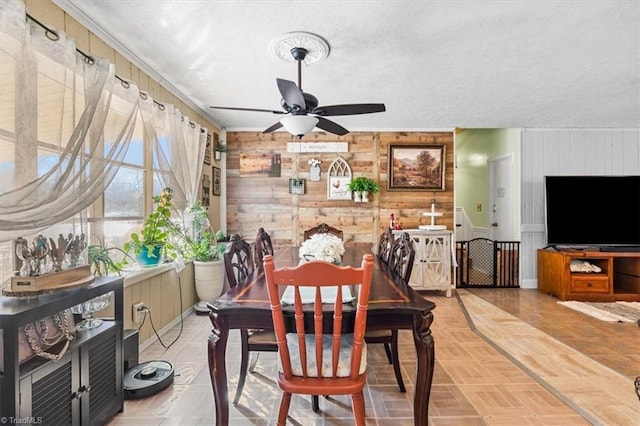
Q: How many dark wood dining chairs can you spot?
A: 5